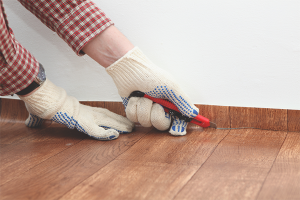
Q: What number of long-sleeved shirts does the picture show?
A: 1